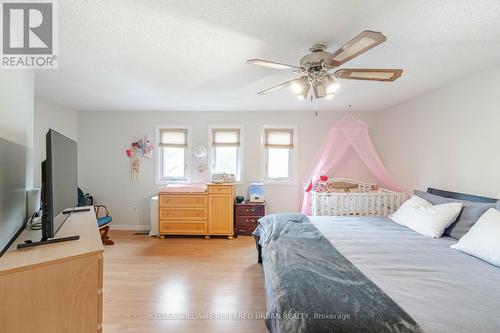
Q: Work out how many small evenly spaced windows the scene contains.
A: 3